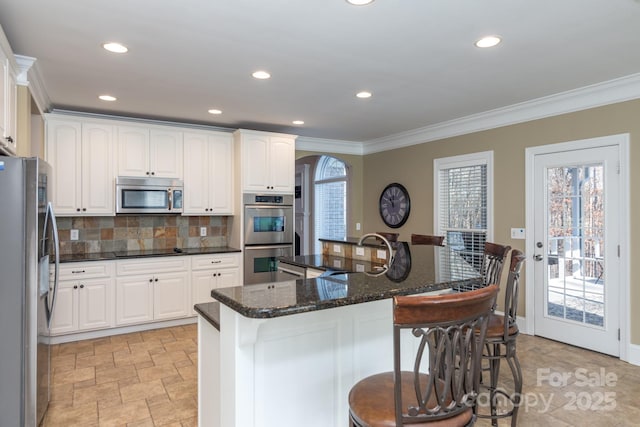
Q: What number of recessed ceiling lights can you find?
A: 8